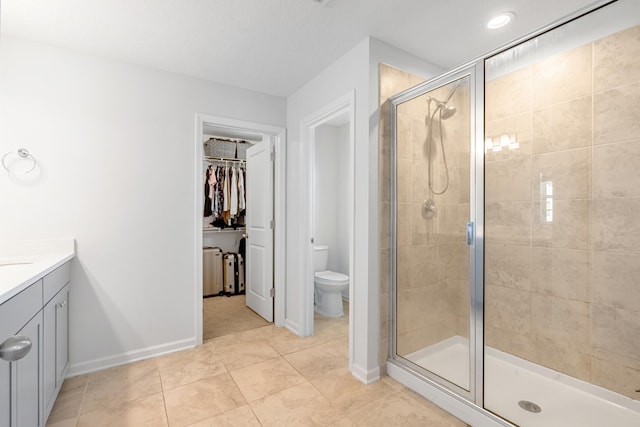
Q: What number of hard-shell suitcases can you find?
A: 2